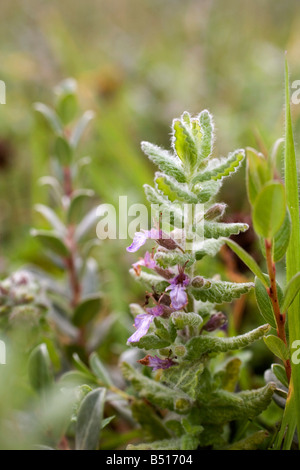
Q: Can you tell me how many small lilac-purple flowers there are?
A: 5